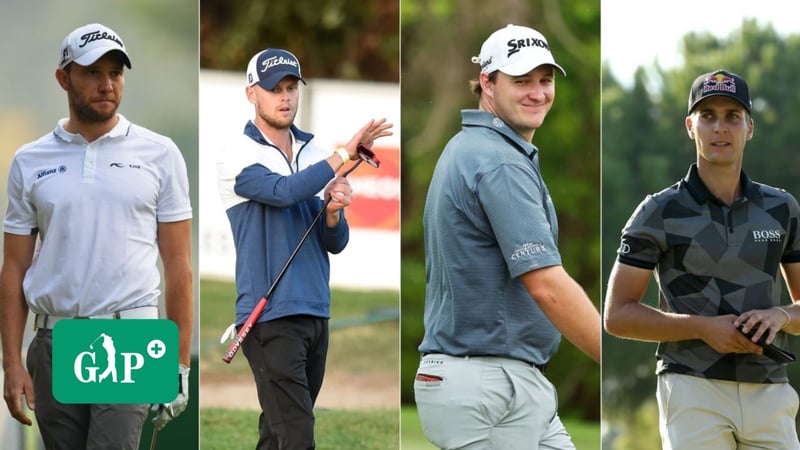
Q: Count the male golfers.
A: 4